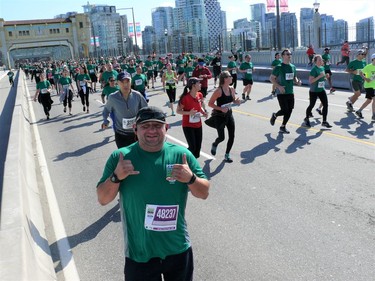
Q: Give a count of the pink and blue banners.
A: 4